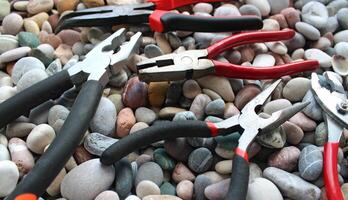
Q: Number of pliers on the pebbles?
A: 5